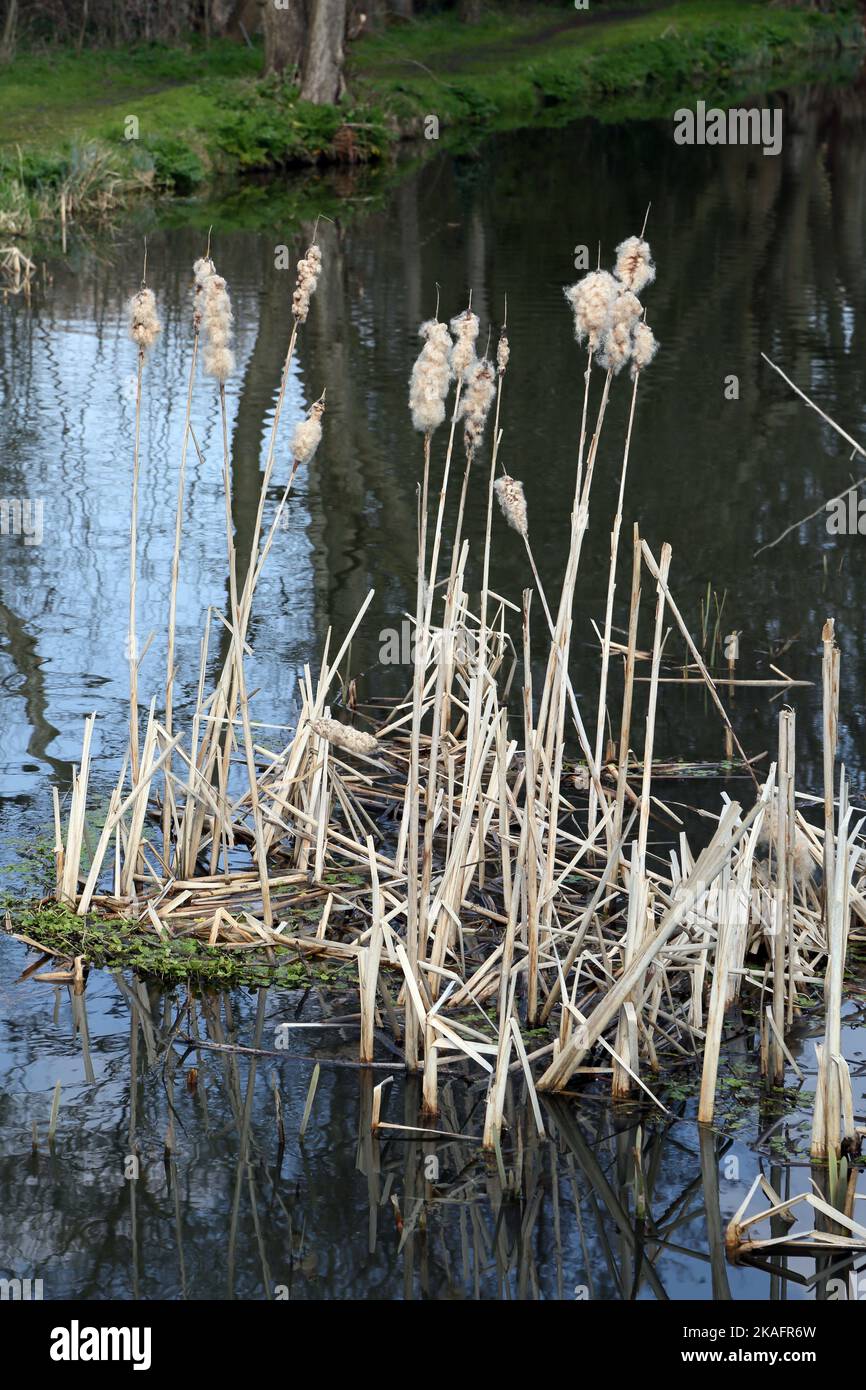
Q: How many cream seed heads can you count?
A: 15